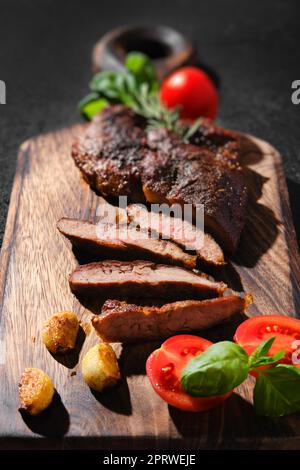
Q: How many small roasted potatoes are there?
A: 3